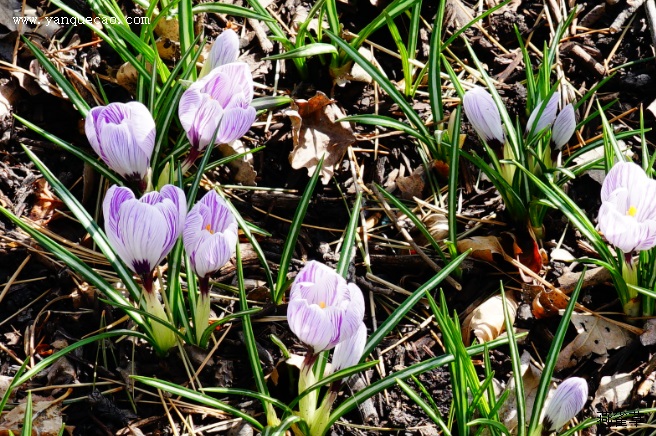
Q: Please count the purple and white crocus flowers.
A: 12